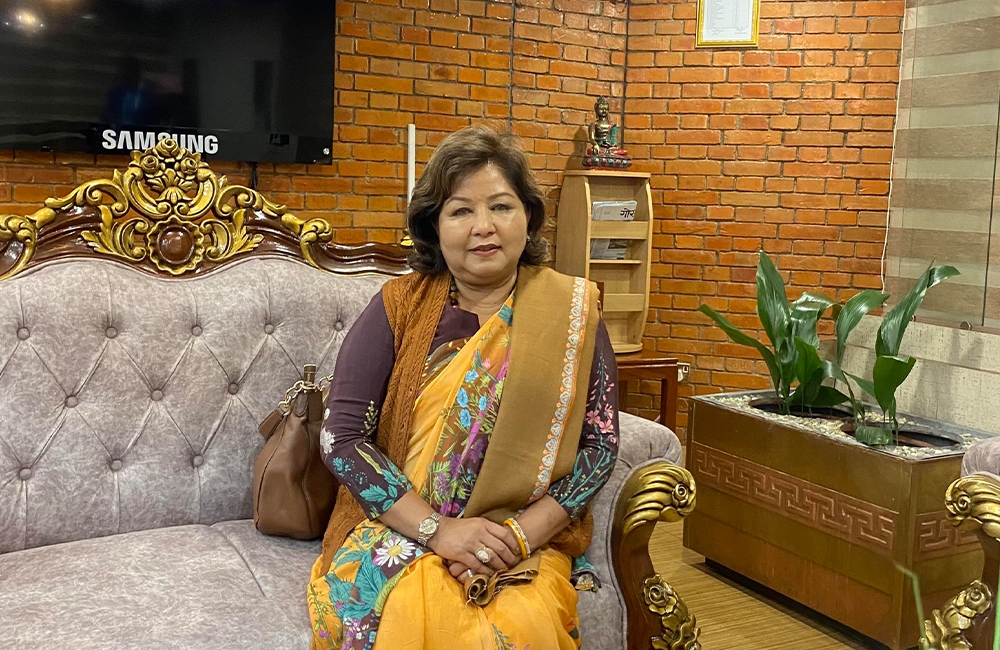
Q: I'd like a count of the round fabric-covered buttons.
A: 11